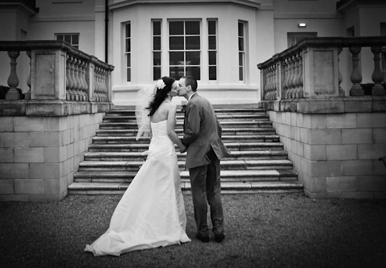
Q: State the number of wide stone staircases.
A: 1